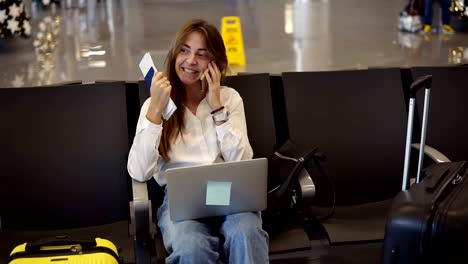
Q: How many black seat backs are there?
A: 4